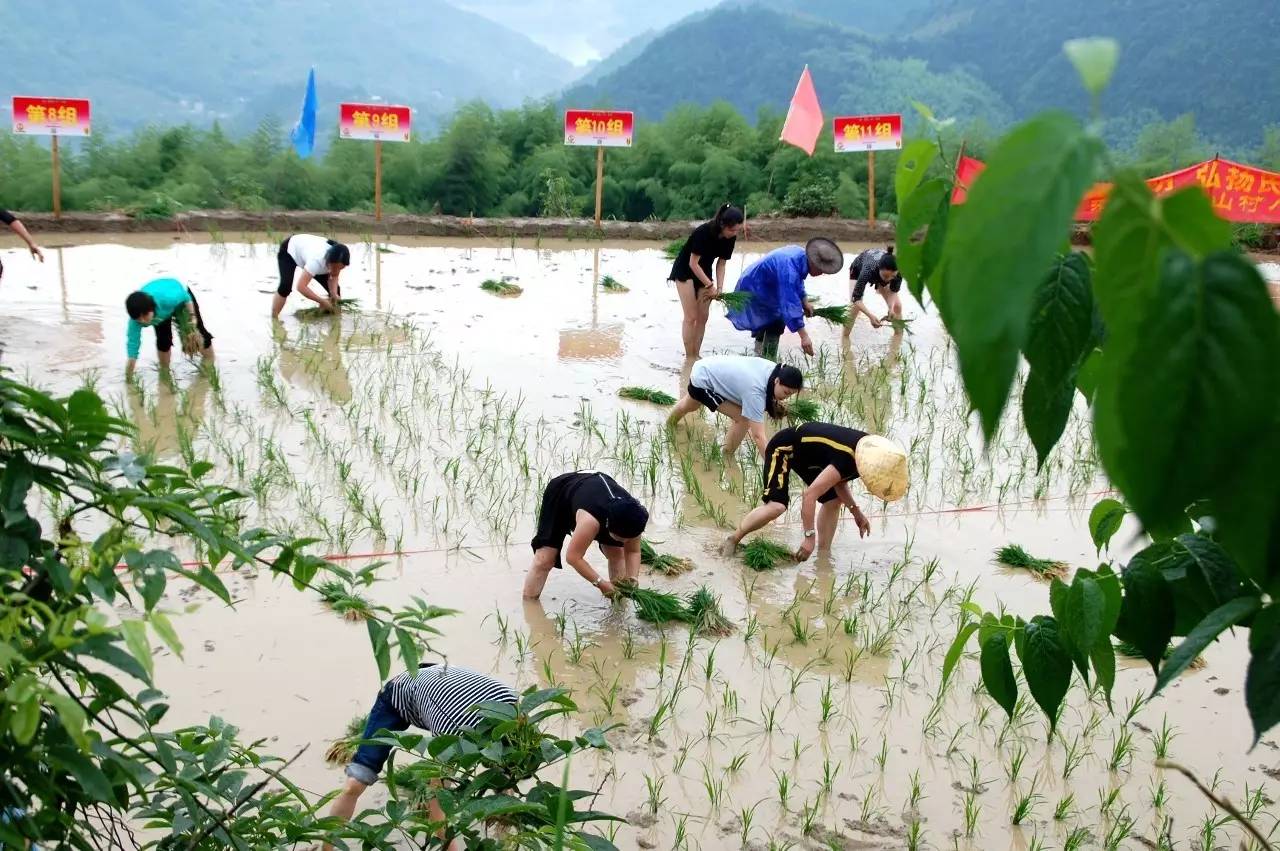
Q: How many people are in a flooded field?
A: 10